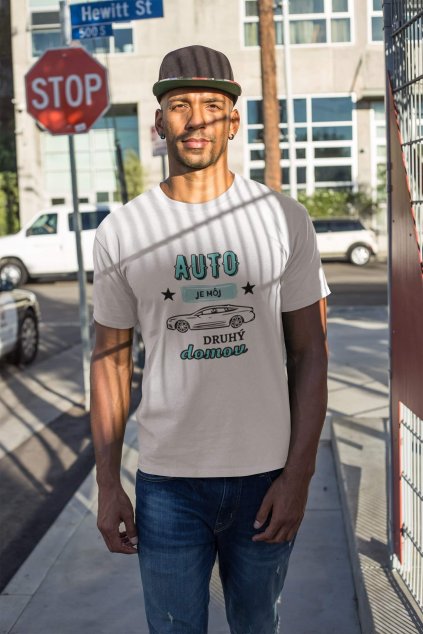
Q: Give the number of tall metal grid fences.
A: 1